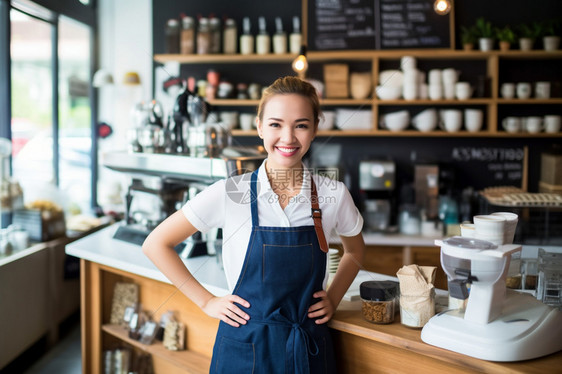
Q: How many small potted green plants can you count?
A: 5